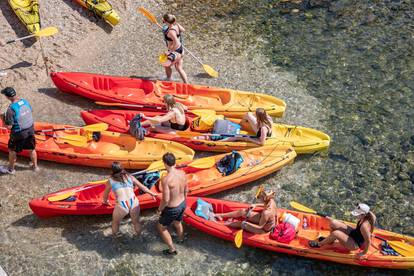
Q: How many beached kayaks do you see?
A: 7